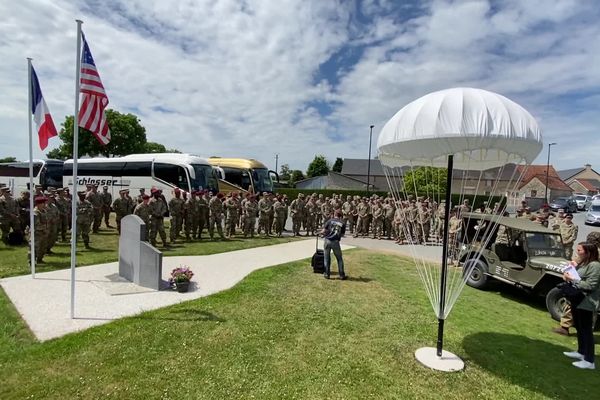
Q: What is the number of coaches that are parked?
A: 3